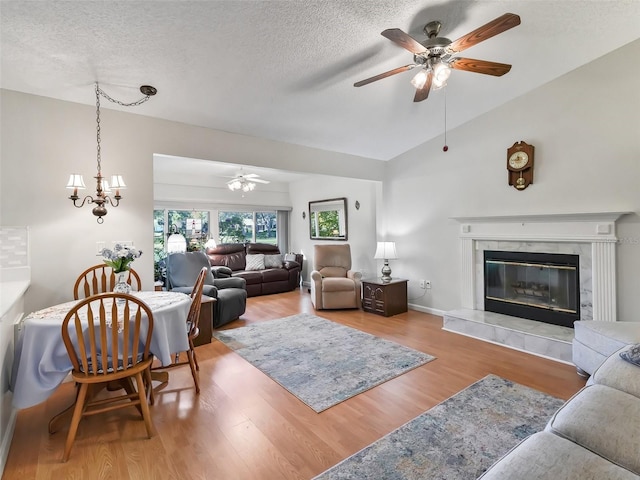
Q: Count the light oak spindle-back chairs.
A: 3